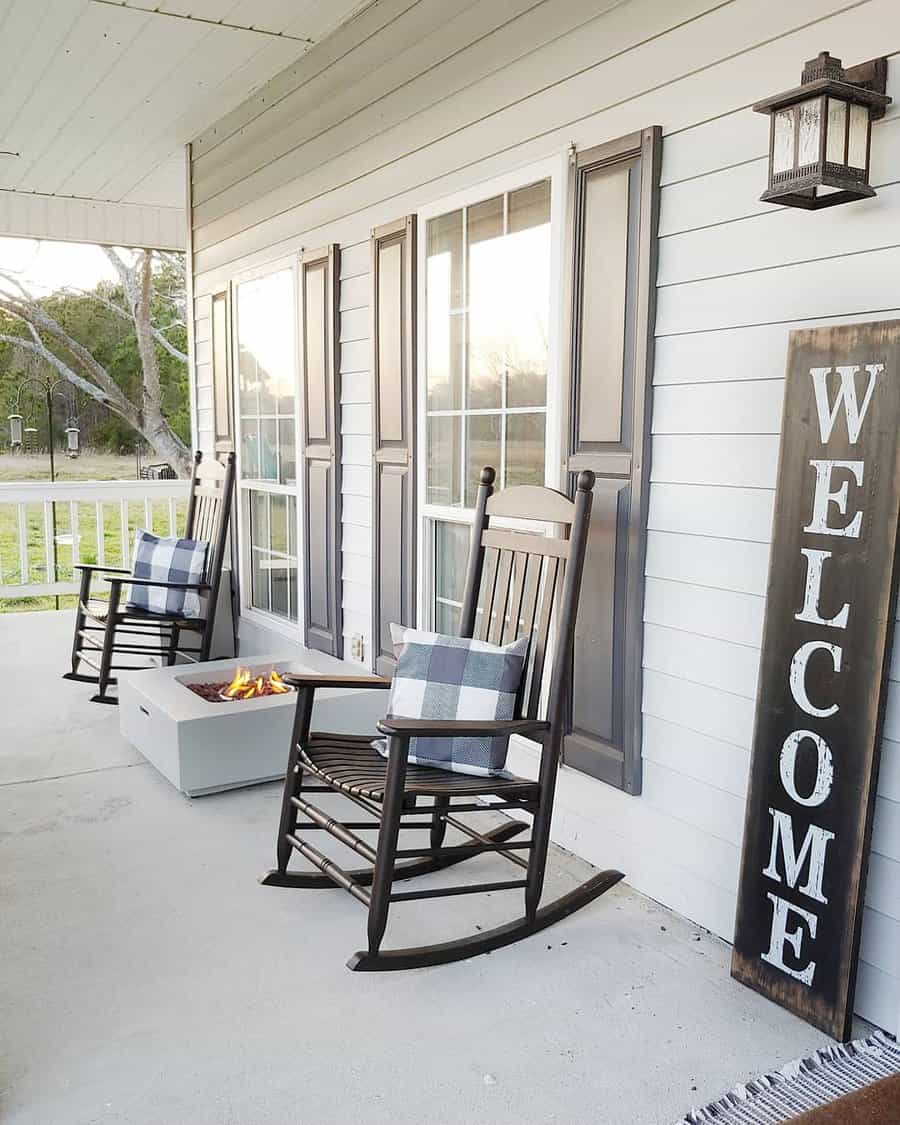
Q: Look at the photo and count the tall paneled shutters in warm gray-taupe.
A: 4